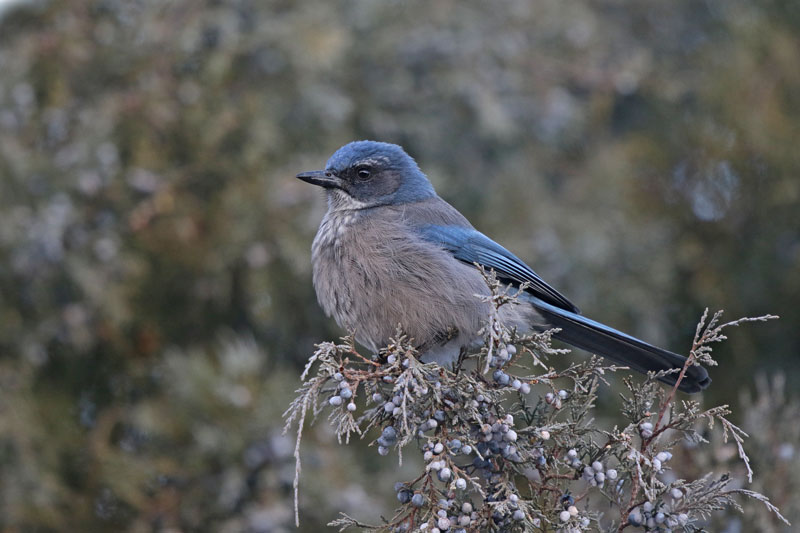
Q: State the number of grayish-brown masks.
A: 1